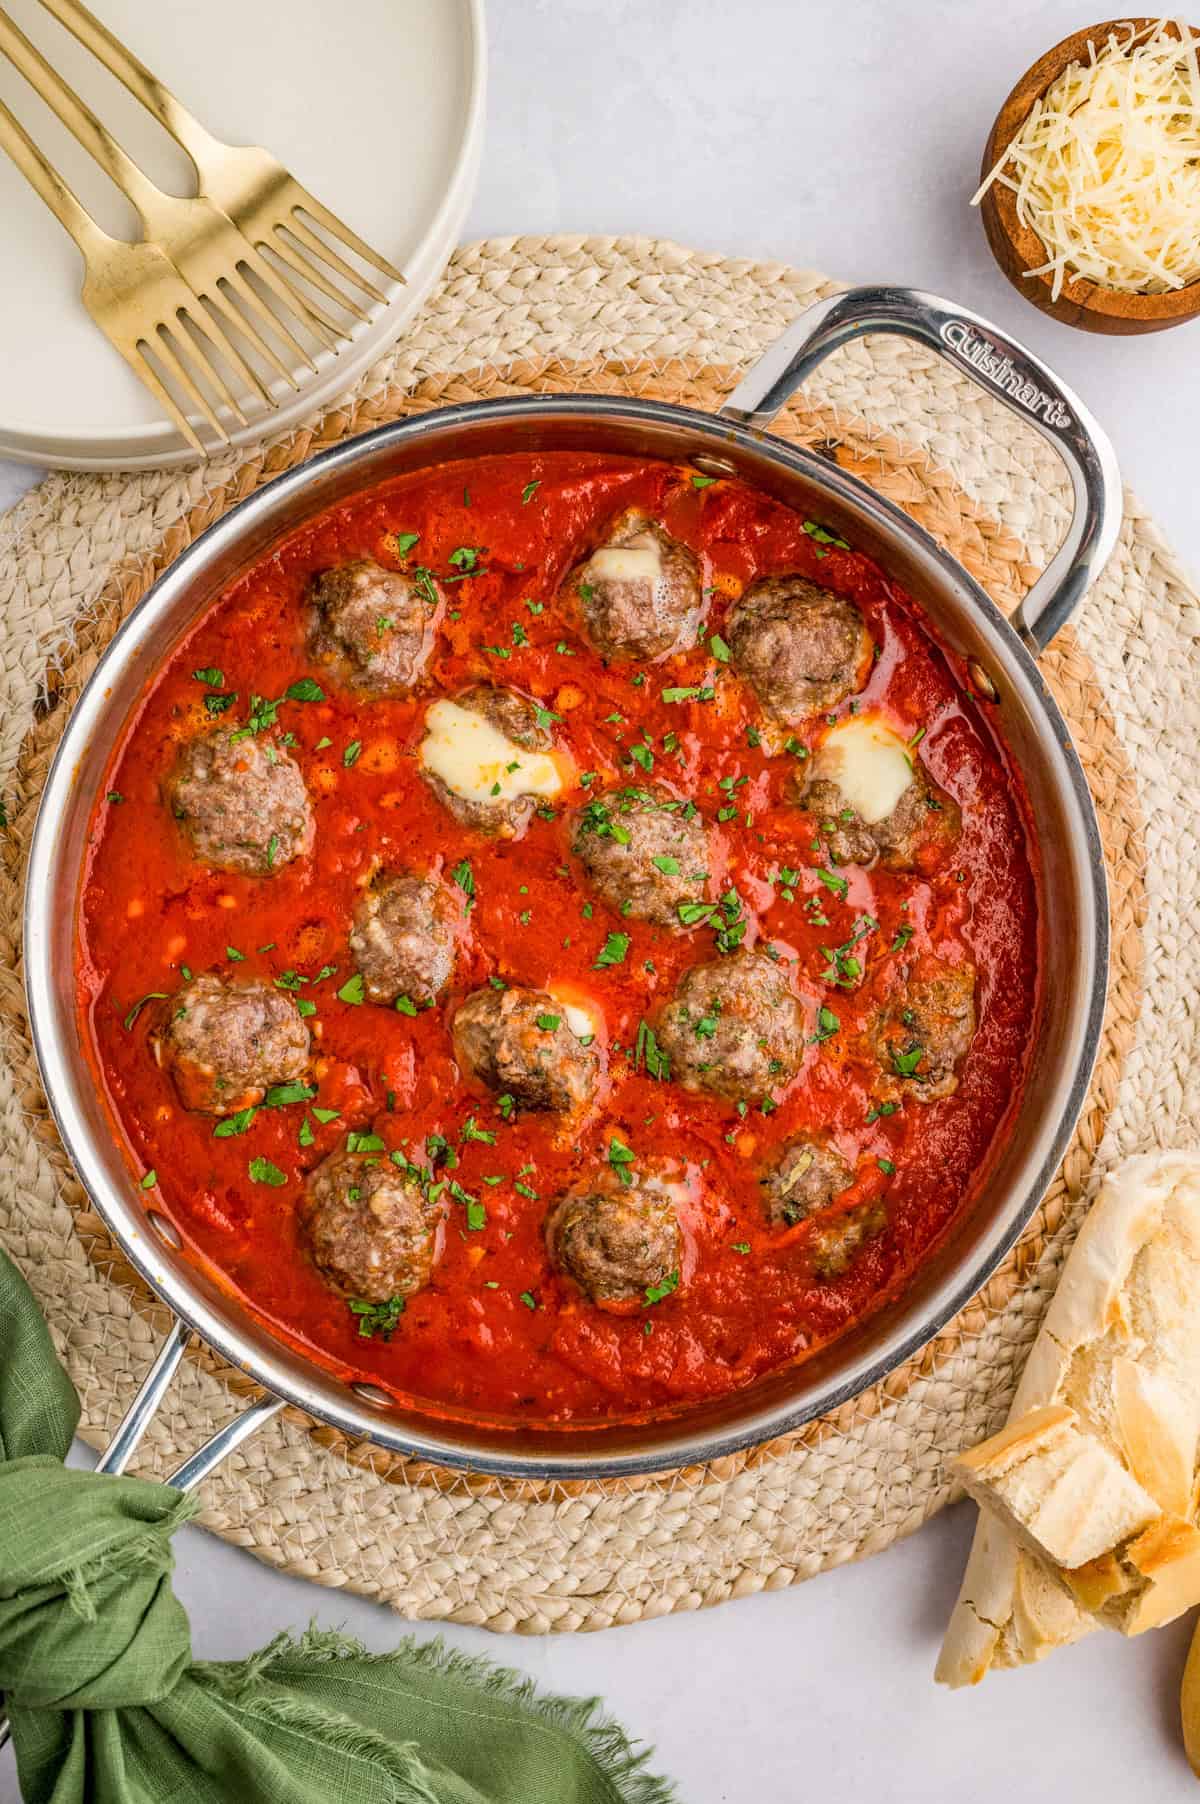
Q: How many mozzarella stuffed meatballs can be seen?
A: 15